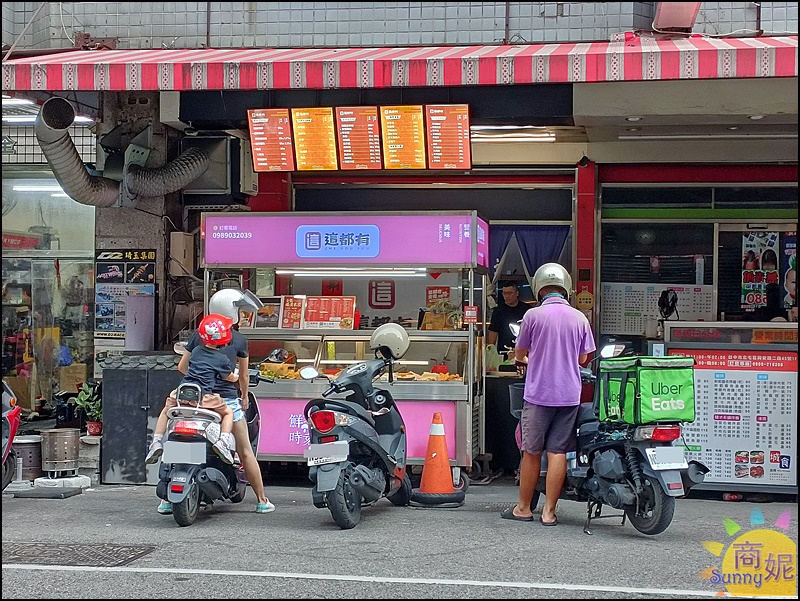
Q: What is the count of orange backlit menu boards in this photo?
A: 2